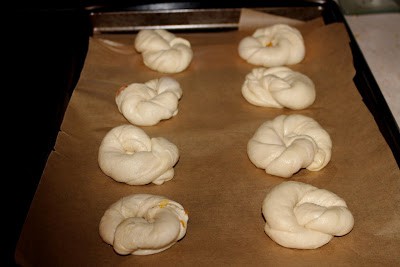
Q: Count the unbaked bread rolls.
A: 8